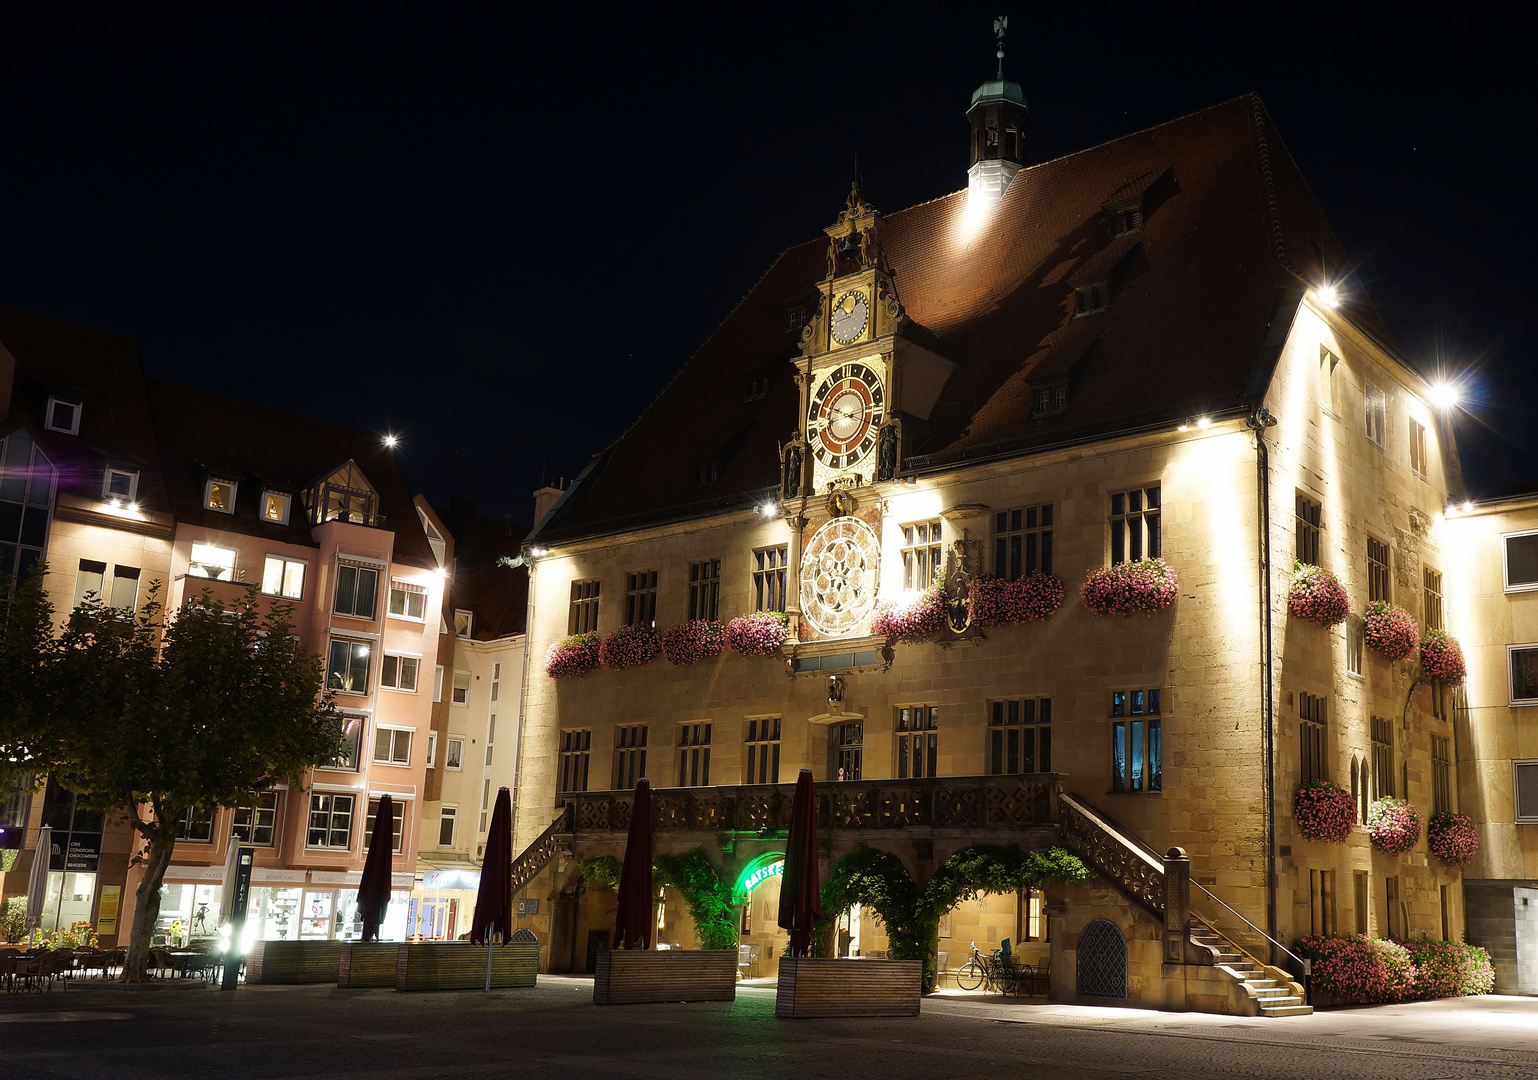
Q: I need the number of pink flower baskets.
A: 13